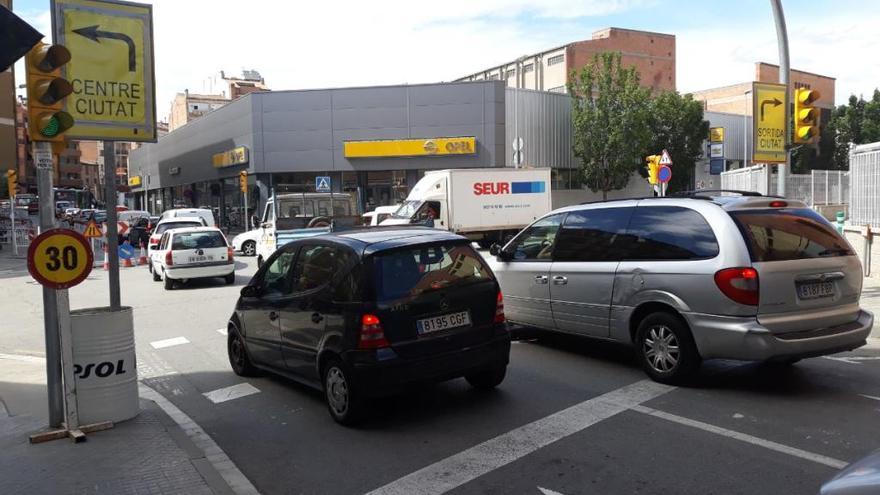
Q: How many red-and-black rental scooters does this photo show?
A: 0